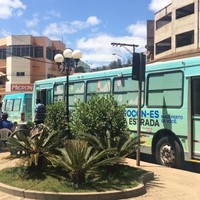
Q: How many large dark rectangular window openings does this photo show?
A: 4